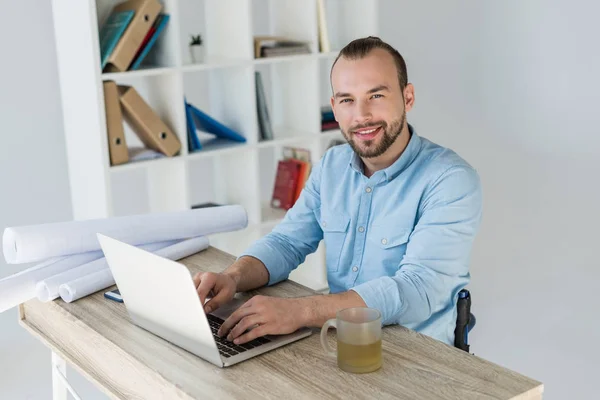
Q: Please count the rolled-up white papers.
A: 4